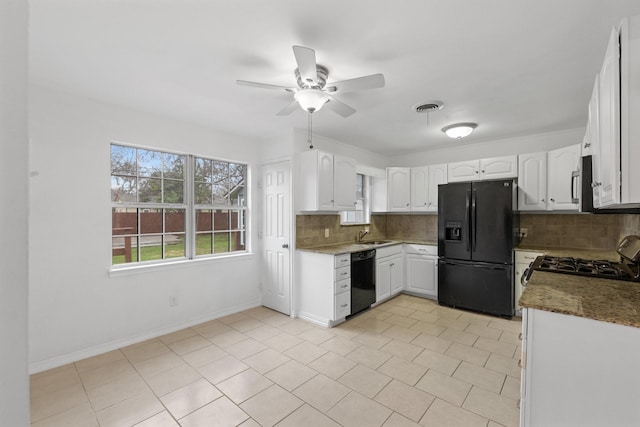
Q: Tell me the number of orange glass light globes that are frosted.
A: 0